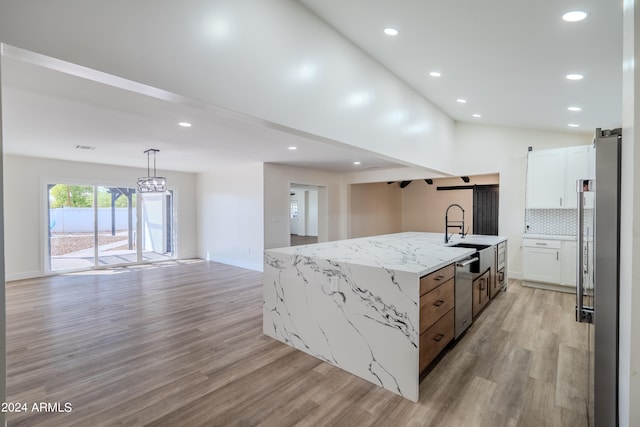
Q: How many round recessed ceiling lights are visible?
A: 11